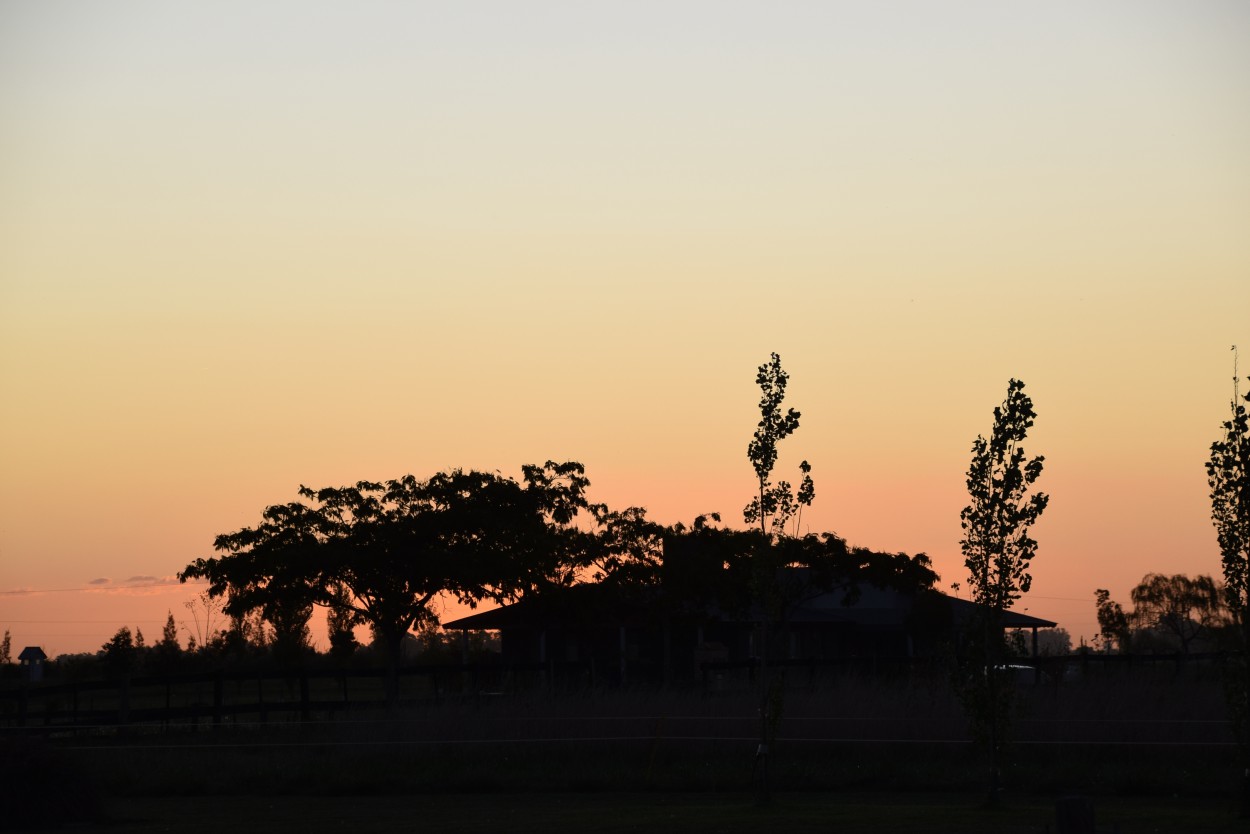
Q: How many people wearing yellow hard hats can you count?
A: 0